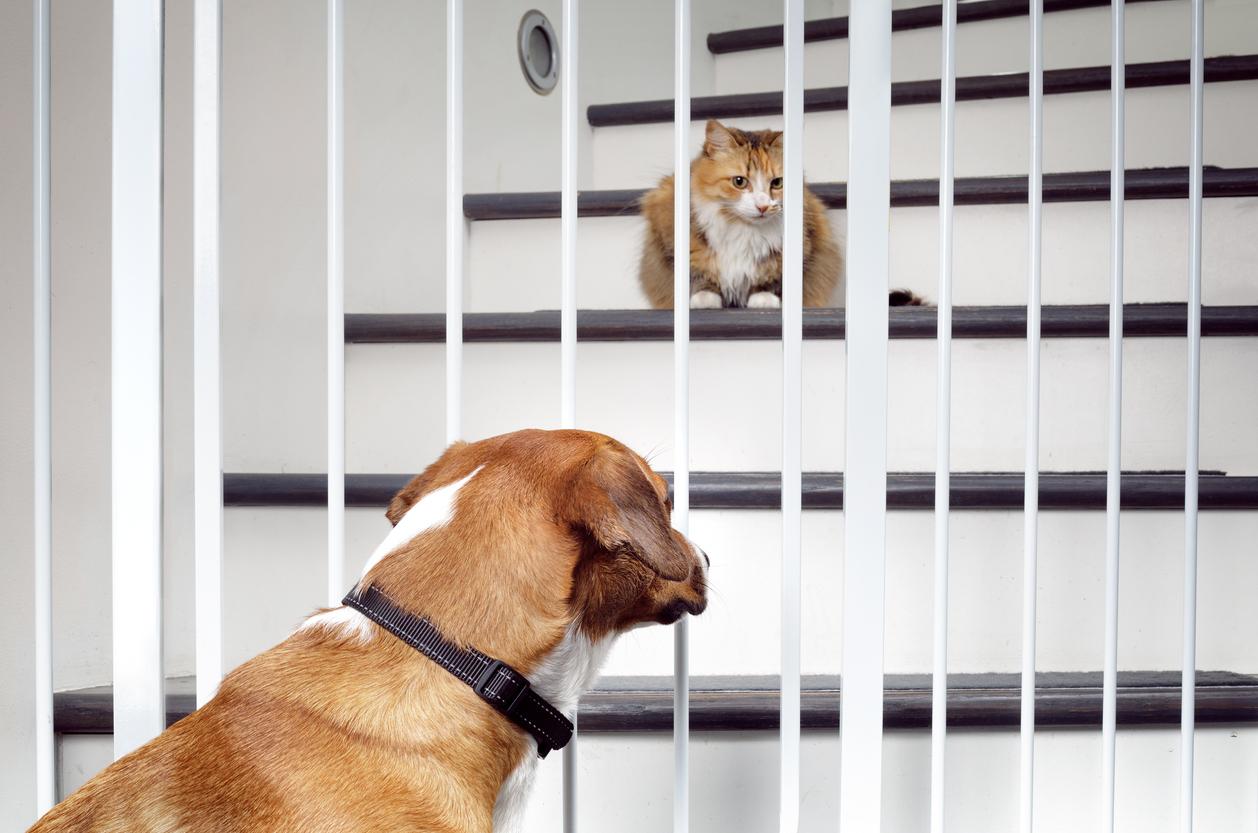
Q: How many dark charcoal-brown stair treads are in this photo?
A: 6